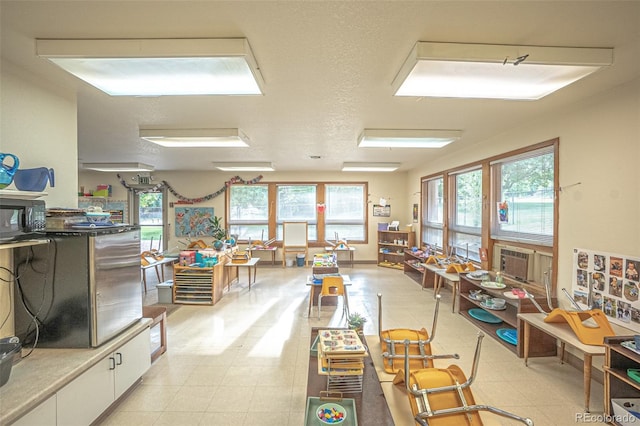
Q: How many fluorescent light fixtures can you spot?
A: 7